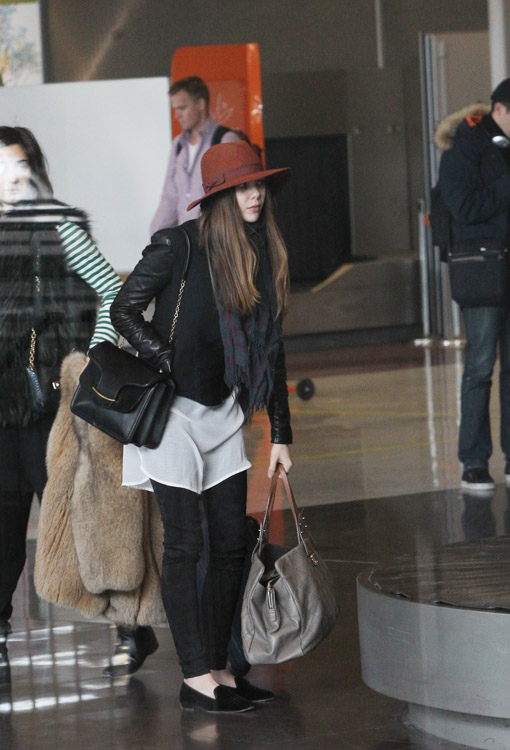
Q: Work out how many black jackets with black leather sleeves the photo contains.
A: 1